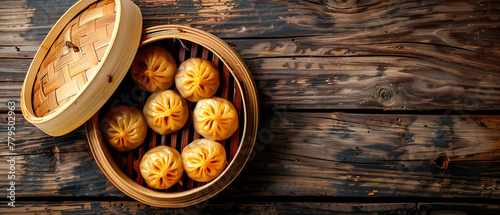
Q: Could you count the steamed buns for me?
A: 7